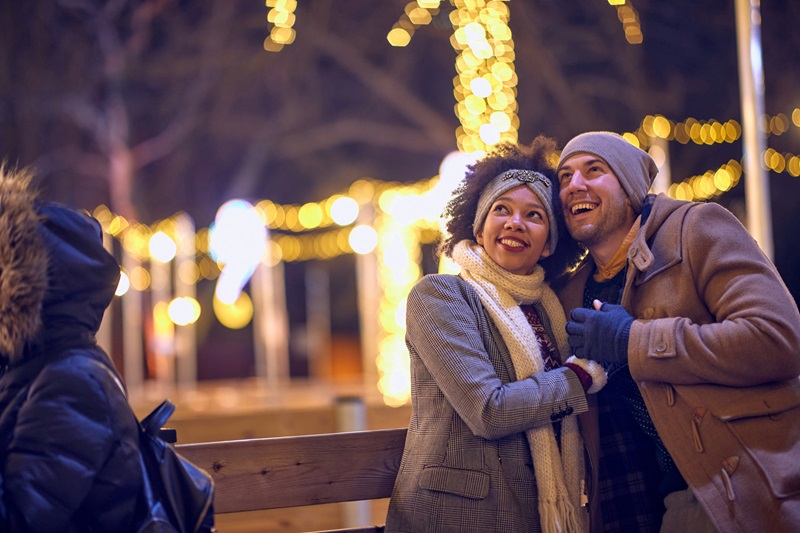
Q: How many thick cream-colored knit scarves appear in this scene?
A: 1